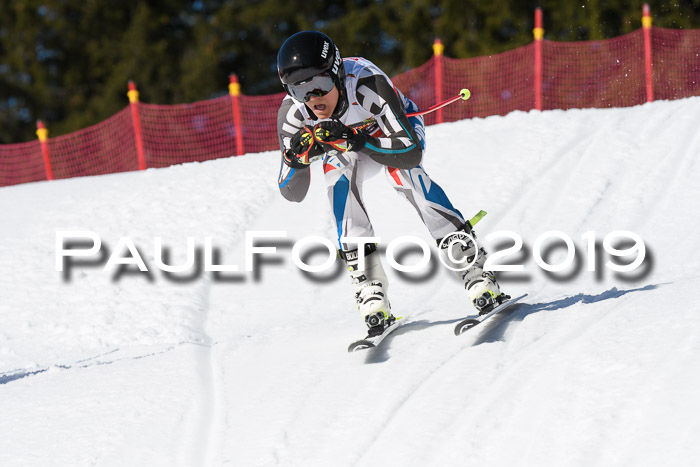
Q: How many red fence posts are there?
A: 6